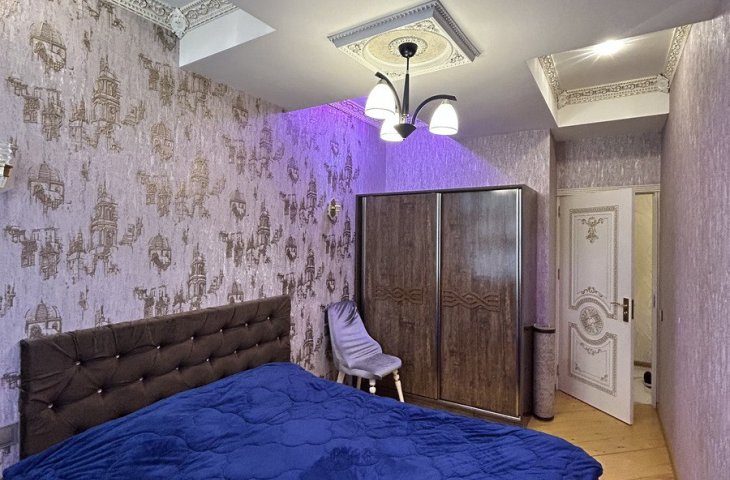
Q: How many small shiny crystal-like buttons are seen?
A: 15